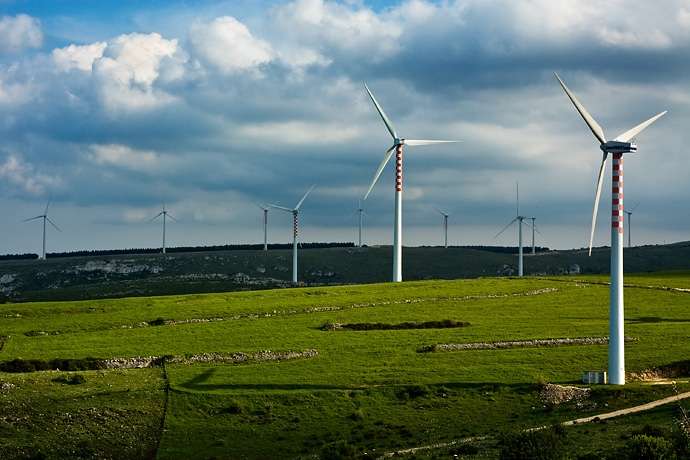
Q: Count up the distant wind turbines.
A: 9